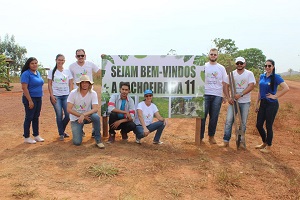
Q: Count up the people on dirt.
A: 9